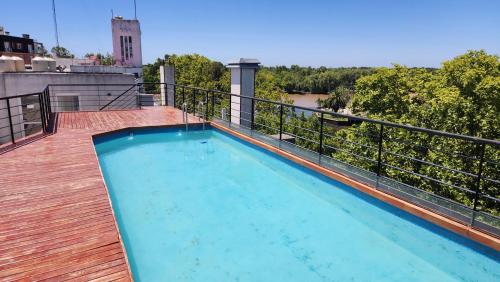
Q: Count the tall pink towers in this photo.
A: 1